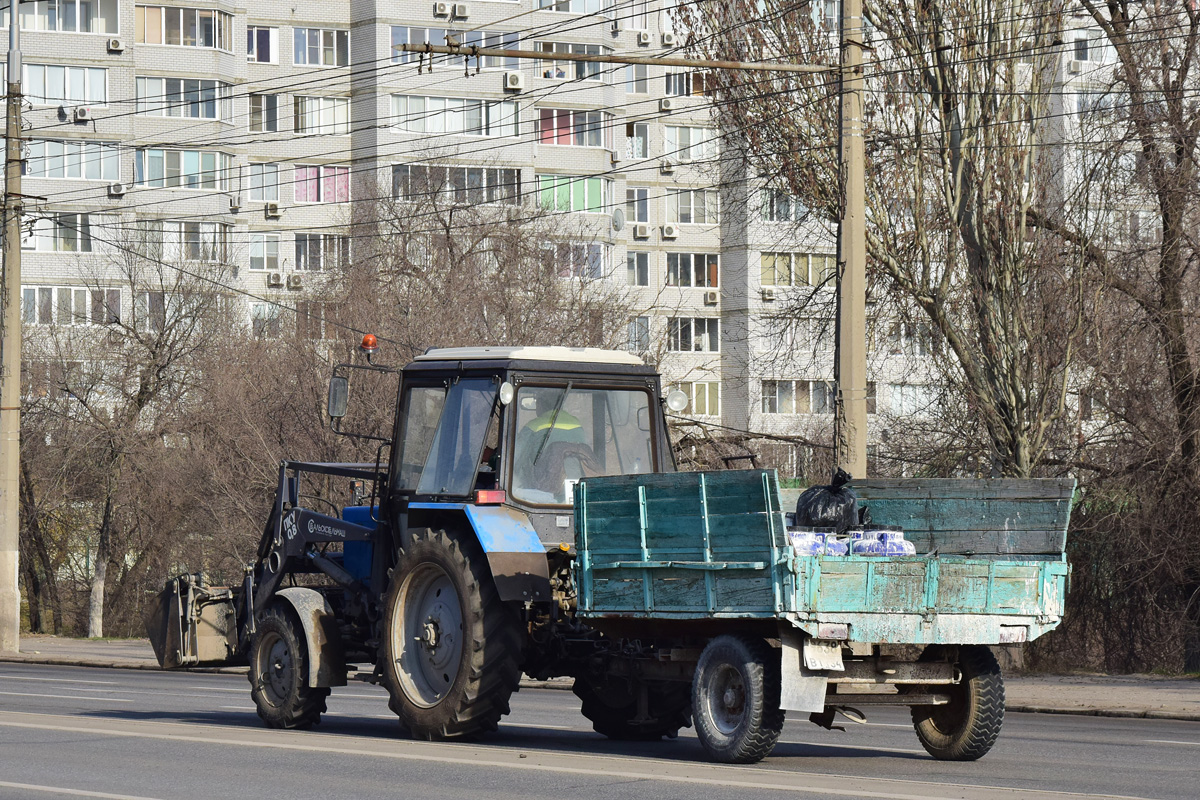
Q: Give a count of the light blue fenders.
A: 1